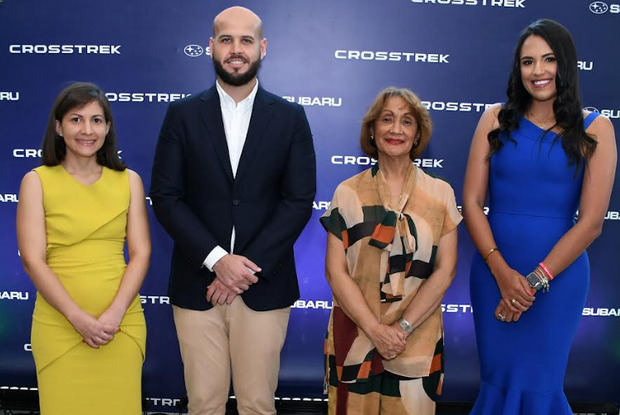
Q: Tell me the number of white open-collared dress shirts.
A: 1